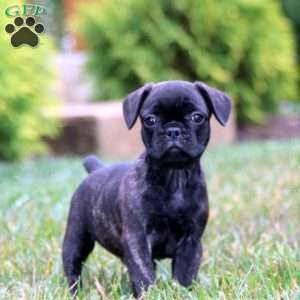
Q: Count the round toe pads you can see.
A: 4